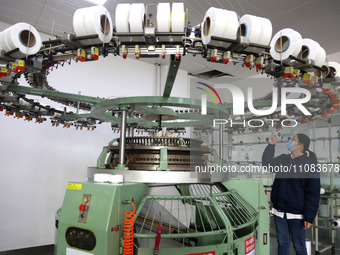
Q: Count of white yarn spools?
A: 11